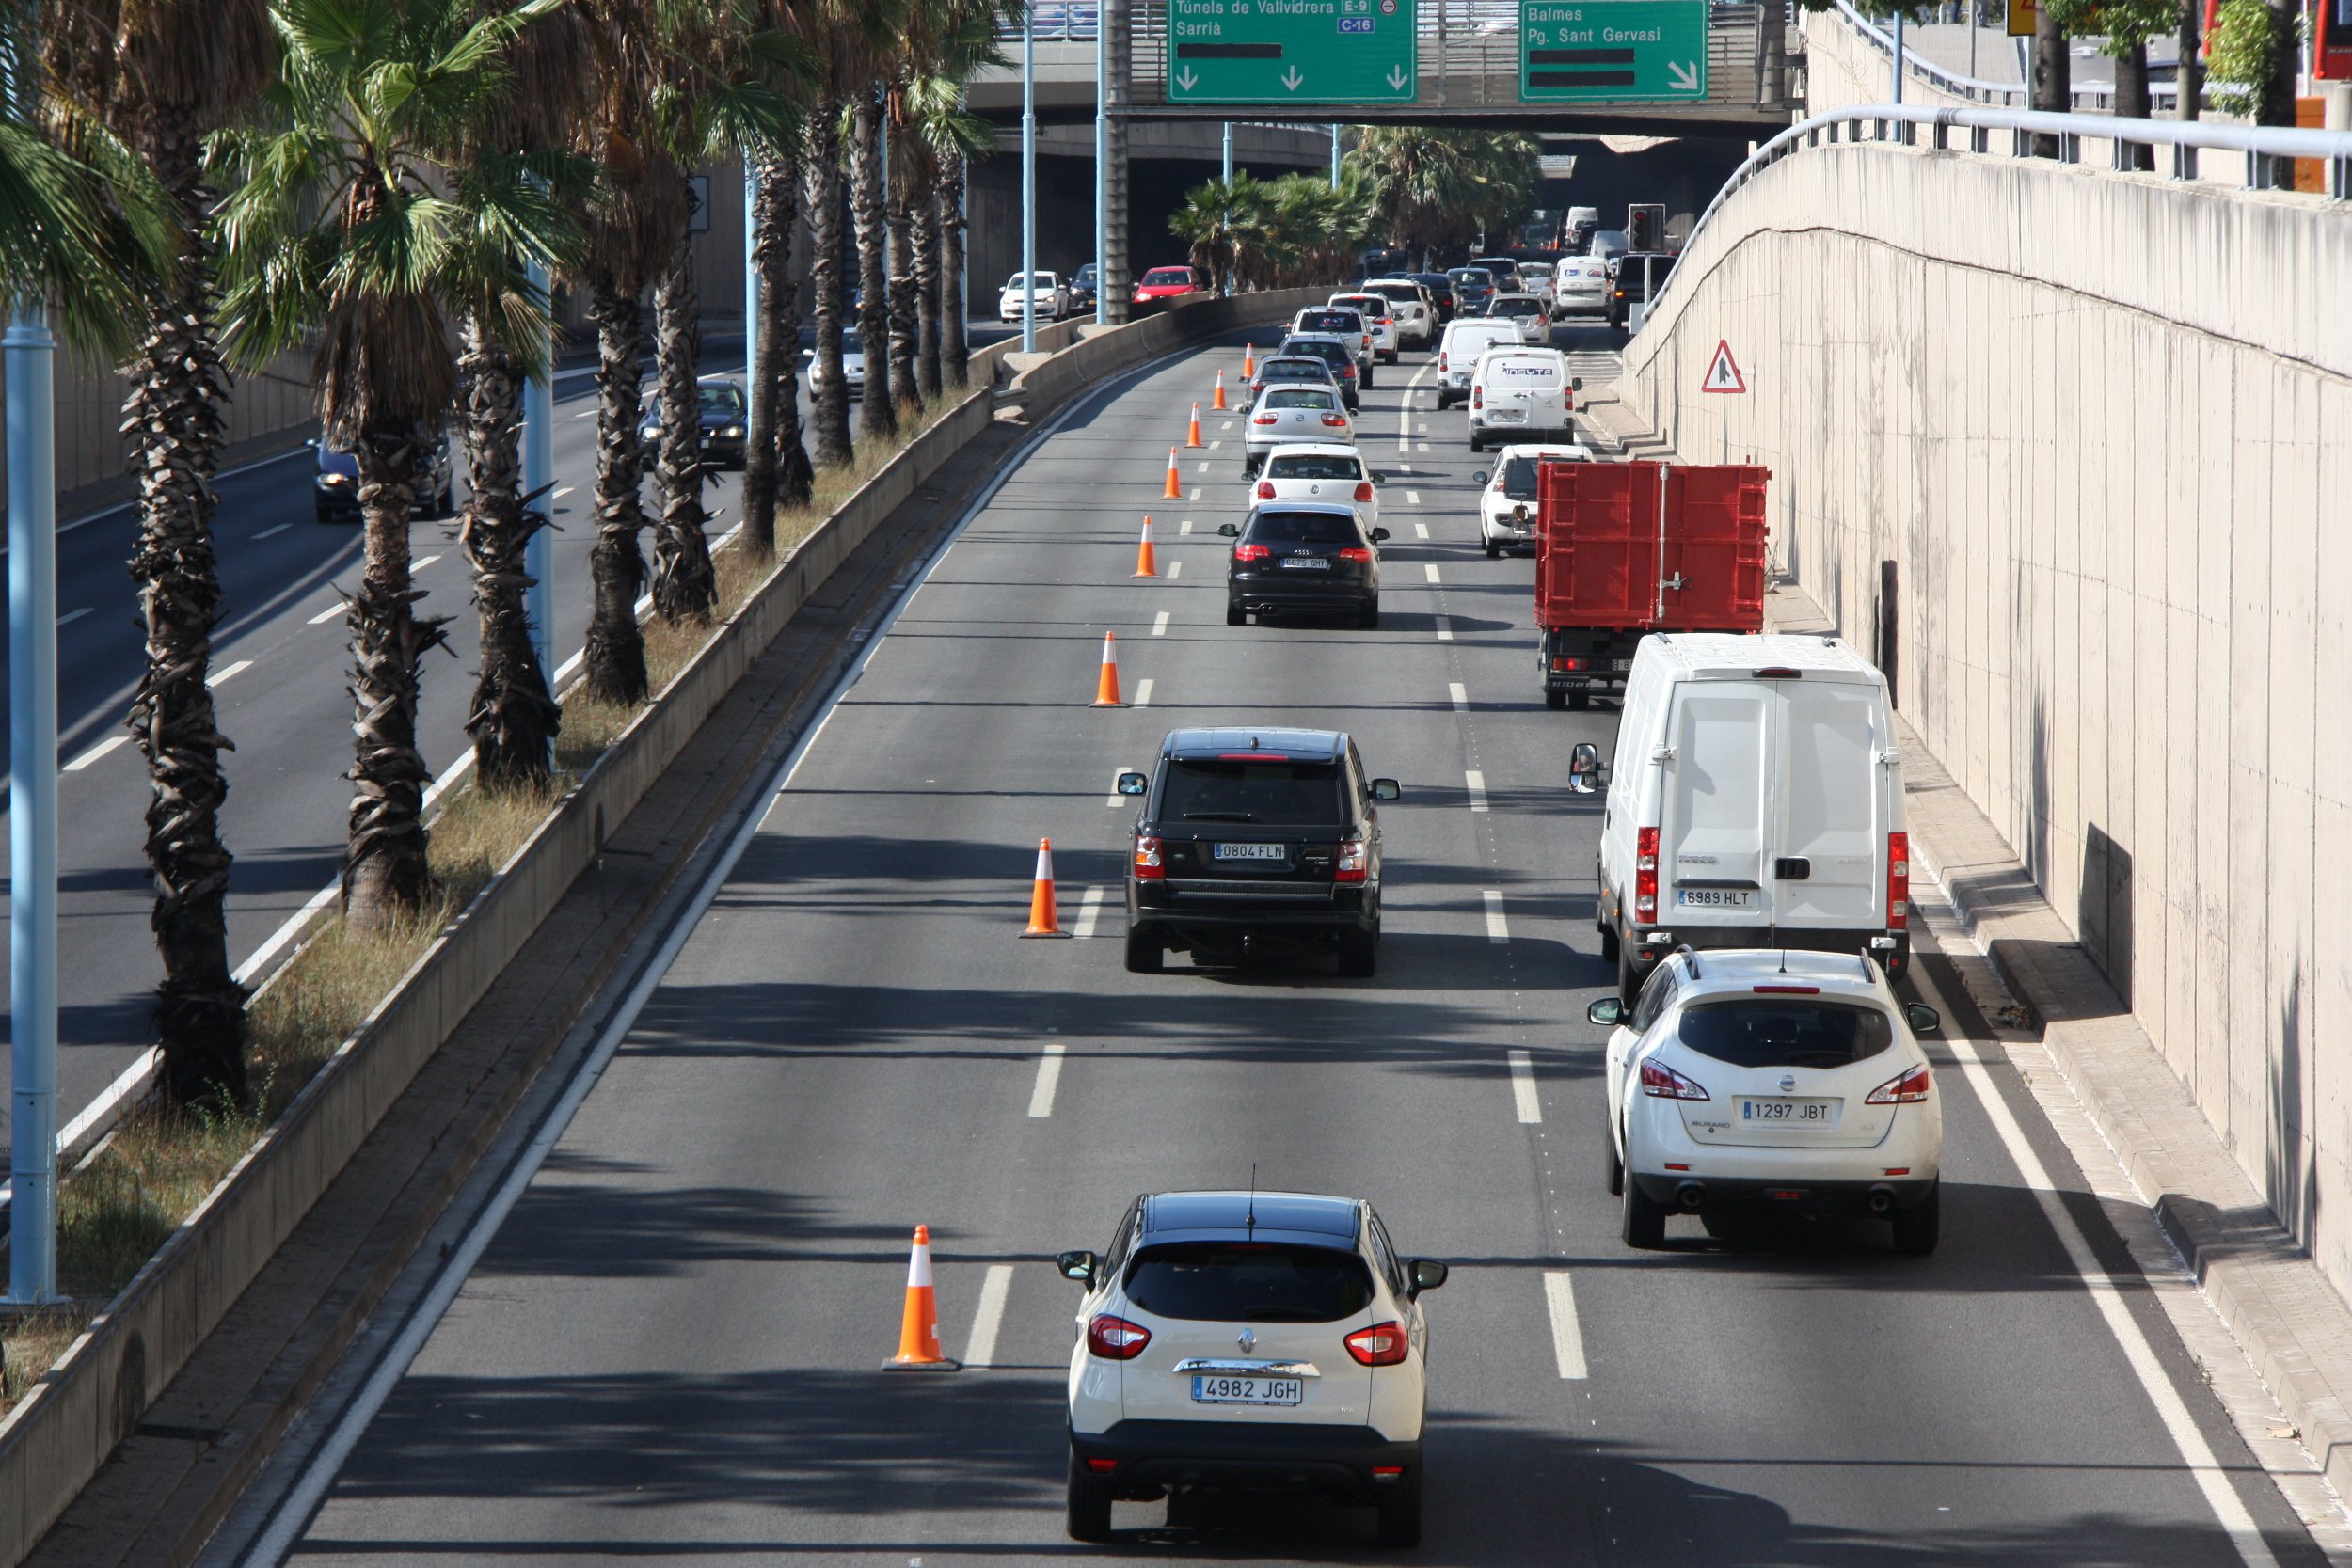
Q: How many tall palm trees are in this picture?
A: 12